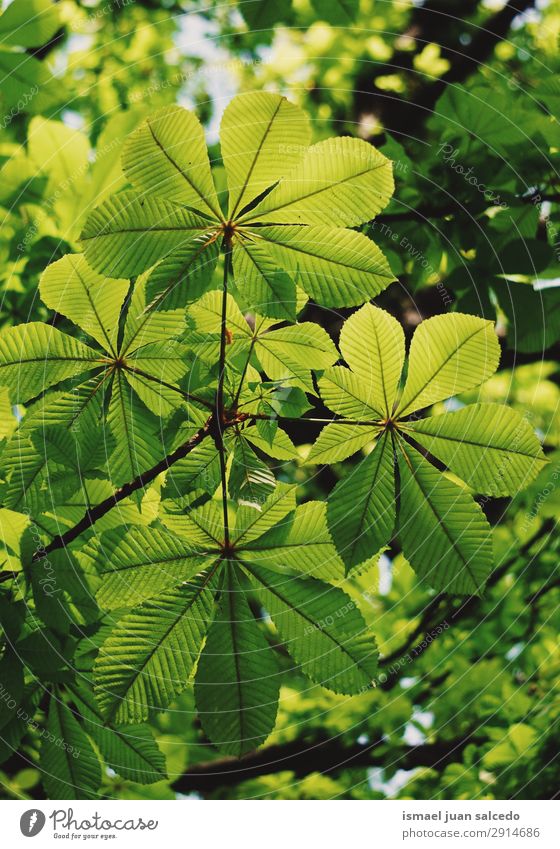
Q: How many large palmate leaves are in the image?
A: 4